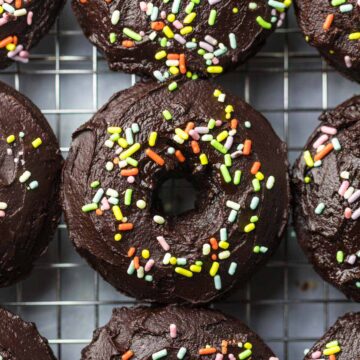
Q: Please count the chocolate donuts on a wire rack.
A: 9